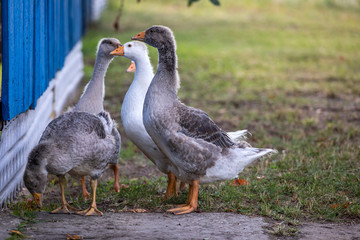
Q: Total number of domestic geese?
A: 5